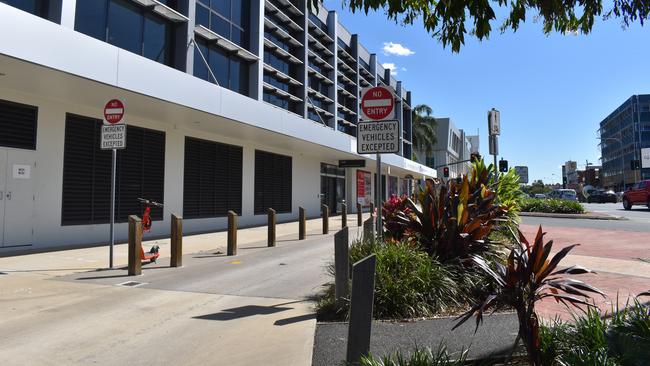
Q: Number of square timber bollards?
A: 12